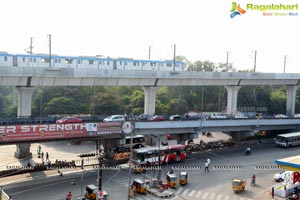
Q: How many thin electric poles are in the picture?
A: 7